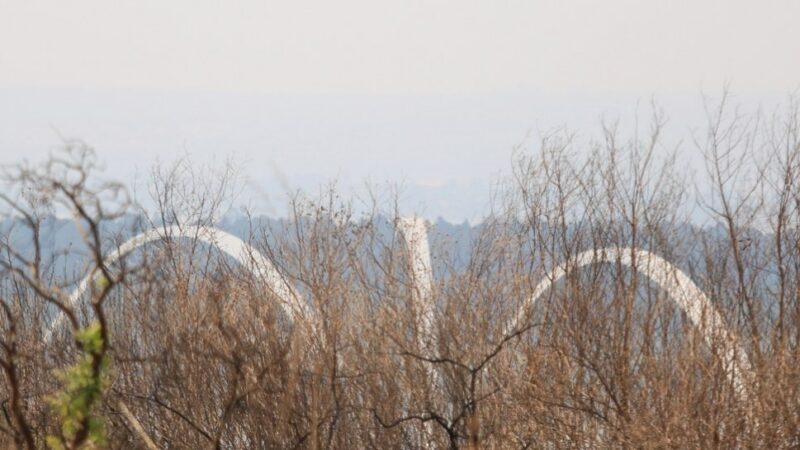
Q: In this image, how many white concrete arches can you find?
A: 2